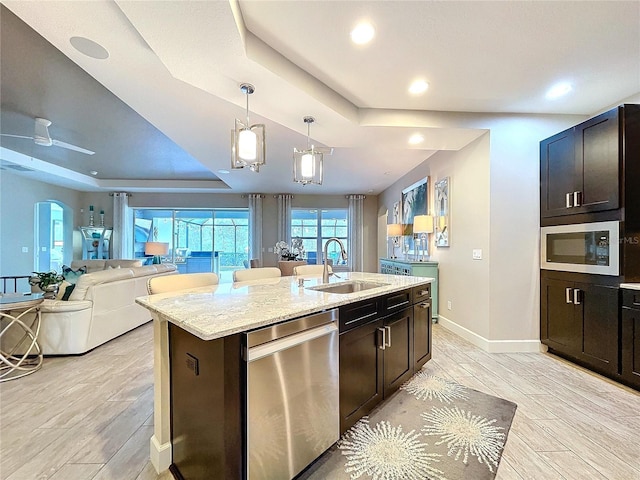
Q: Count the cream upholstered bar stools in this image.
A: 3